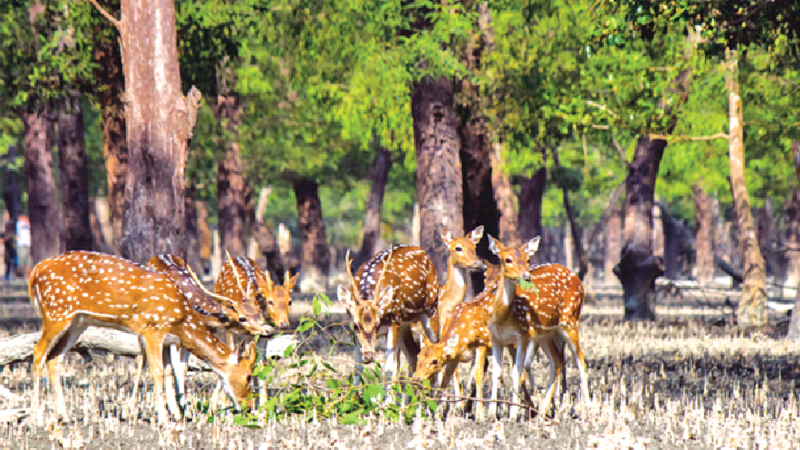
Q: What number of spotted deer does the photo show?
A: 7